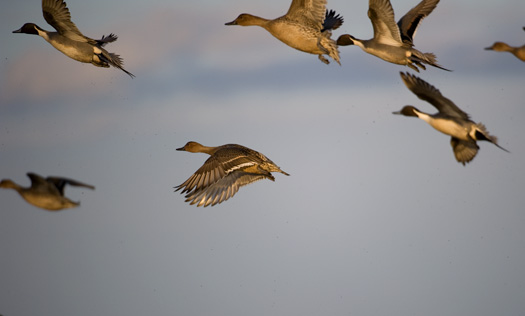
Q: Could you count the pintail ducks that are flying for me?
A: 7